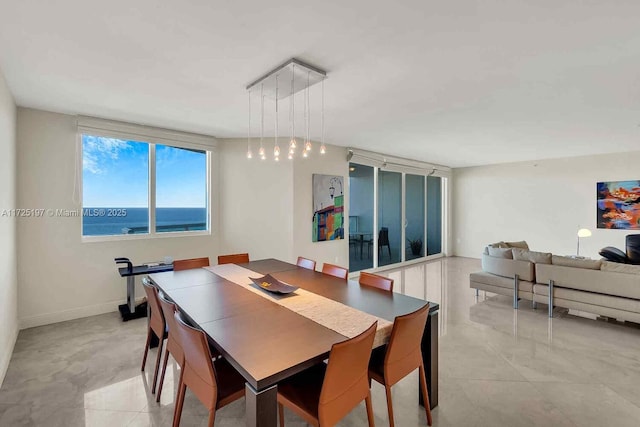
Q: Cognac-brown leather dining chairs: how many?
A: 10